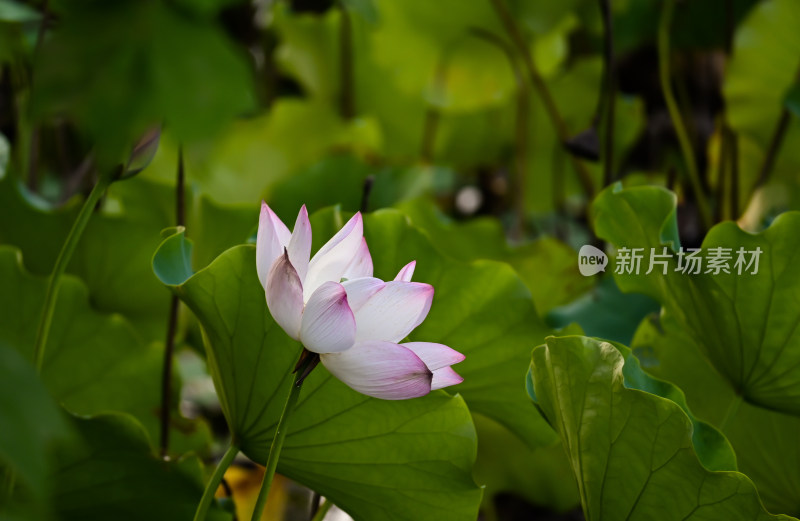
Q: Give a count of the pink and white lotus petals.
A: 12